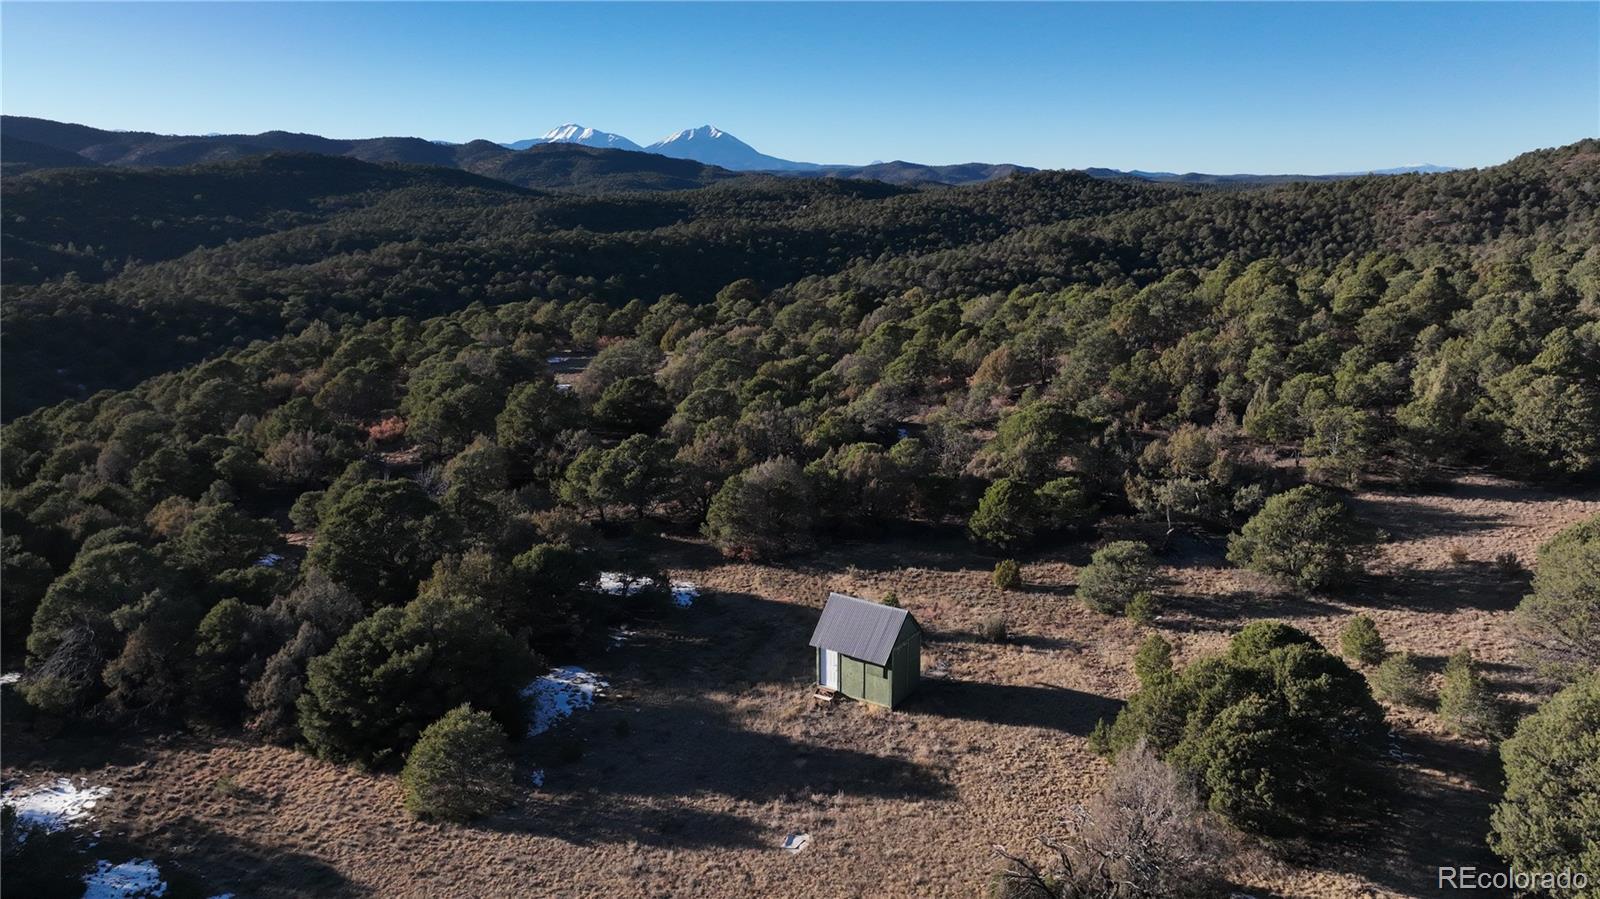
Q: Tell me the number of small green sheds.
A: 1